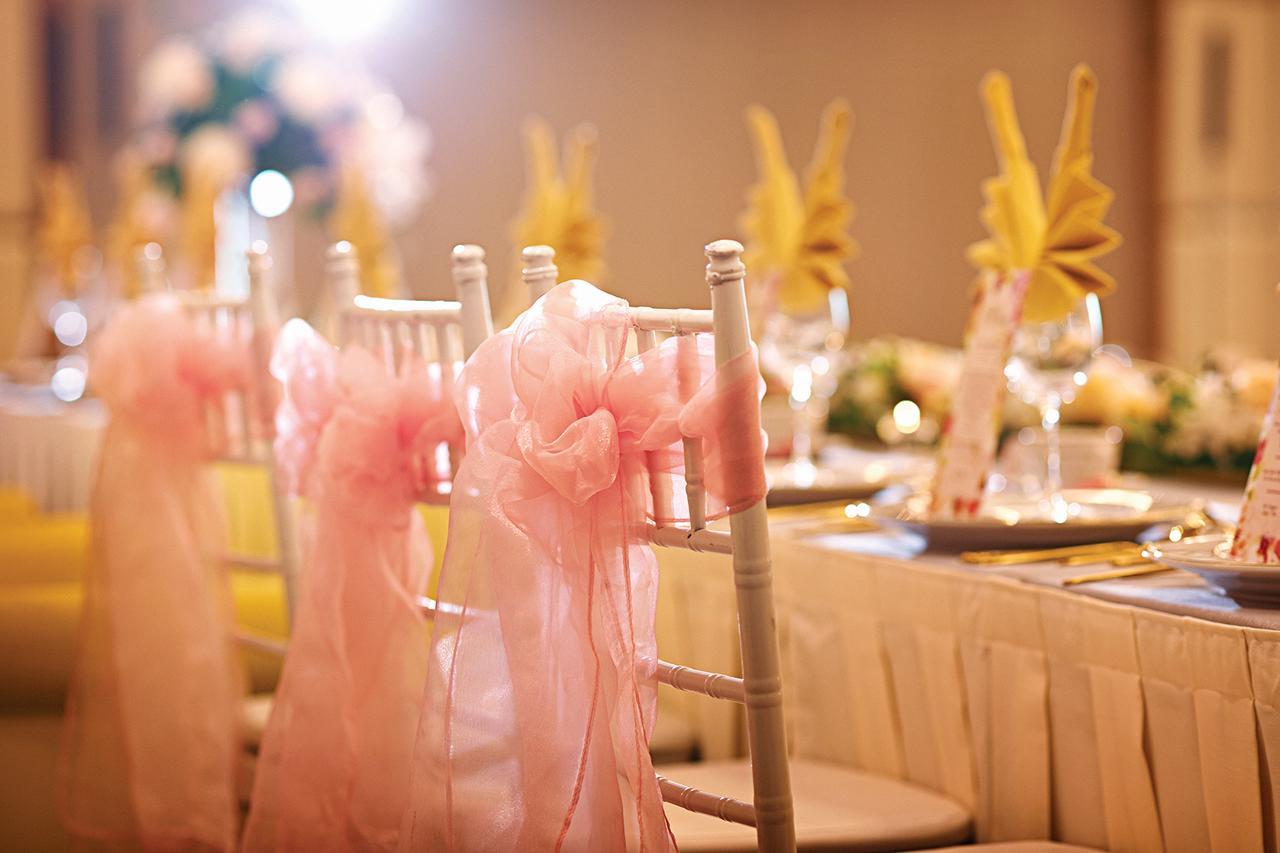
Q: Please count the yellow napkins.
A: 7